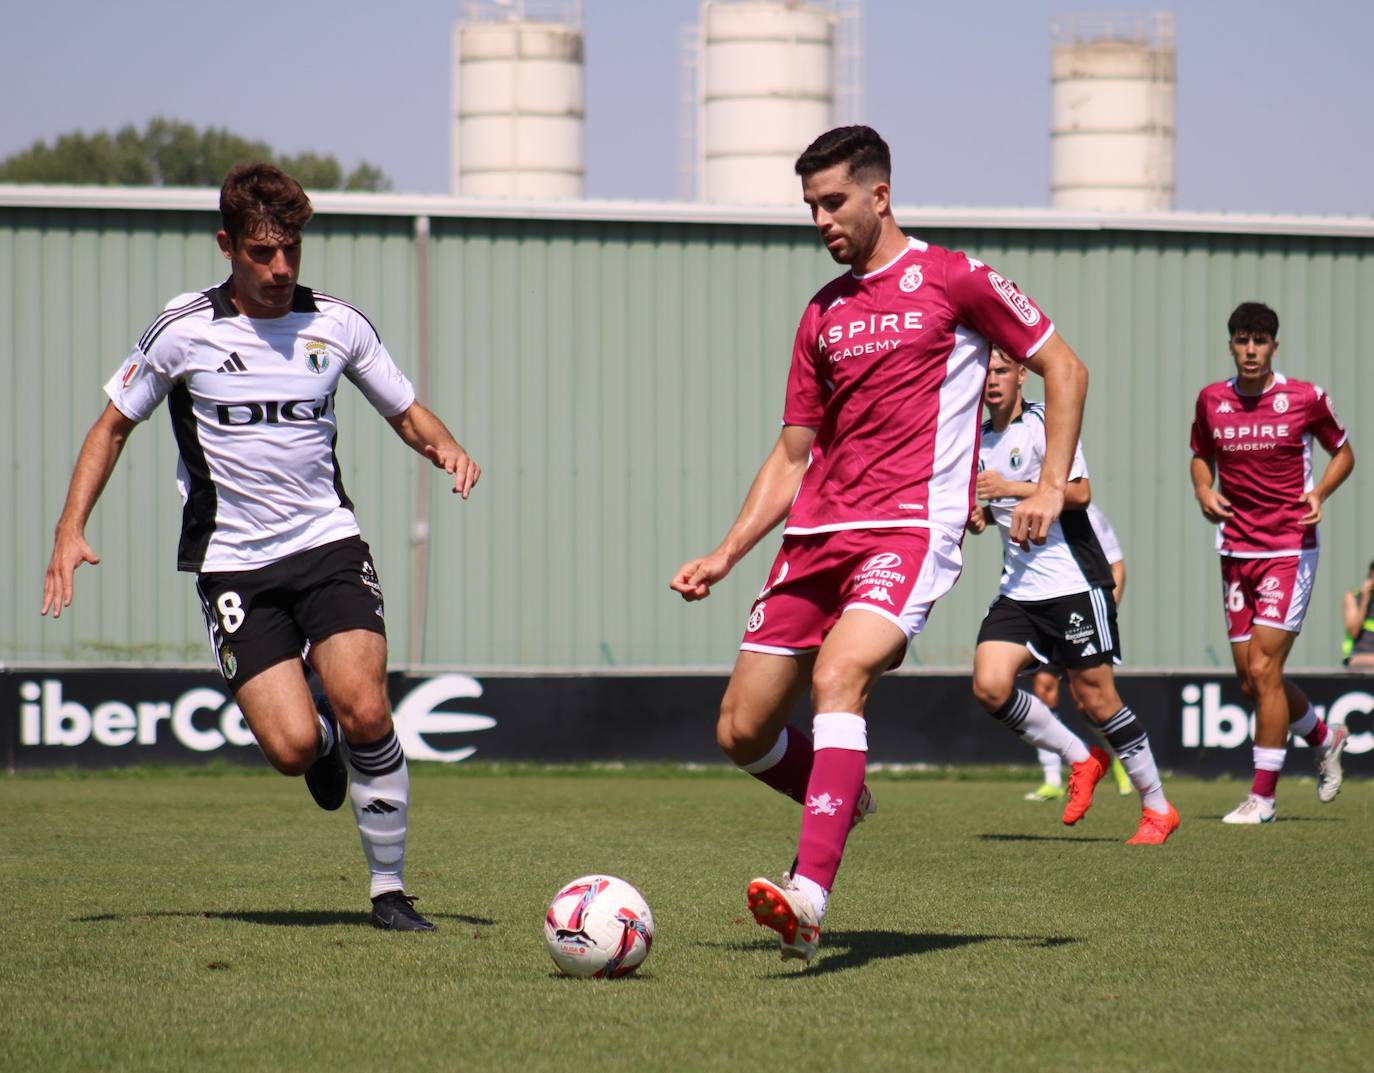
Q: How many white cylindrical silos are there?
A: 3